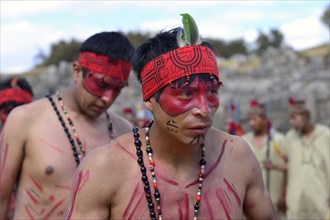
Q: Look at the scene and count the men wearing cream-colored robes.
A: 2